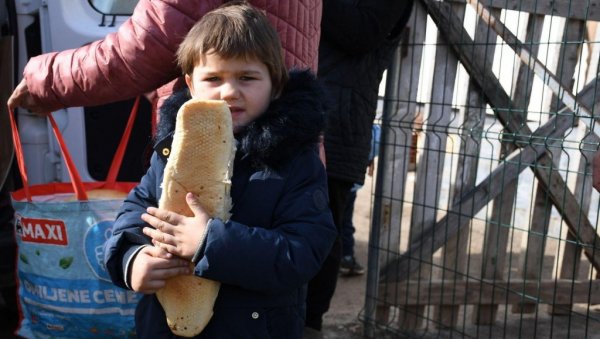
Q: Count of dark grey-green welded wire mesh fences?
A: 1